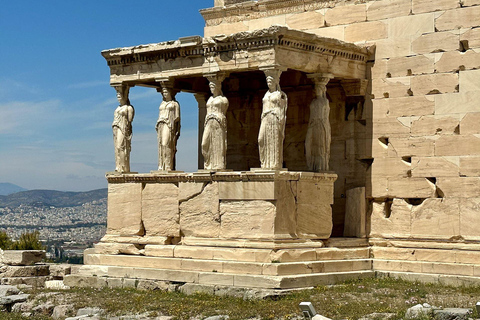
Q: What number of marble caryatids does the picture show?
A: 5